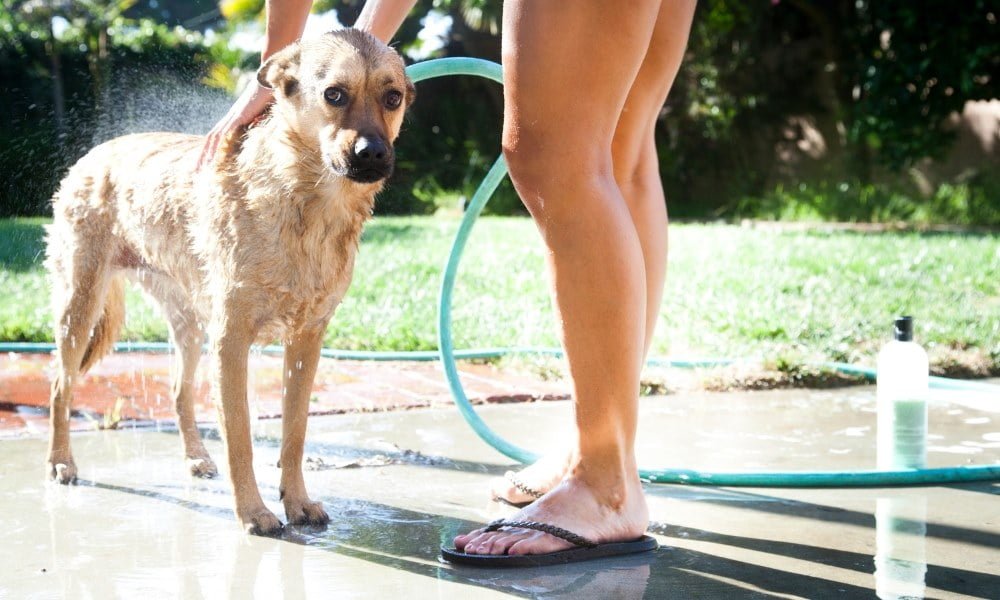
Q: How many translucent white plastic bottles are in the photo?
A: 1